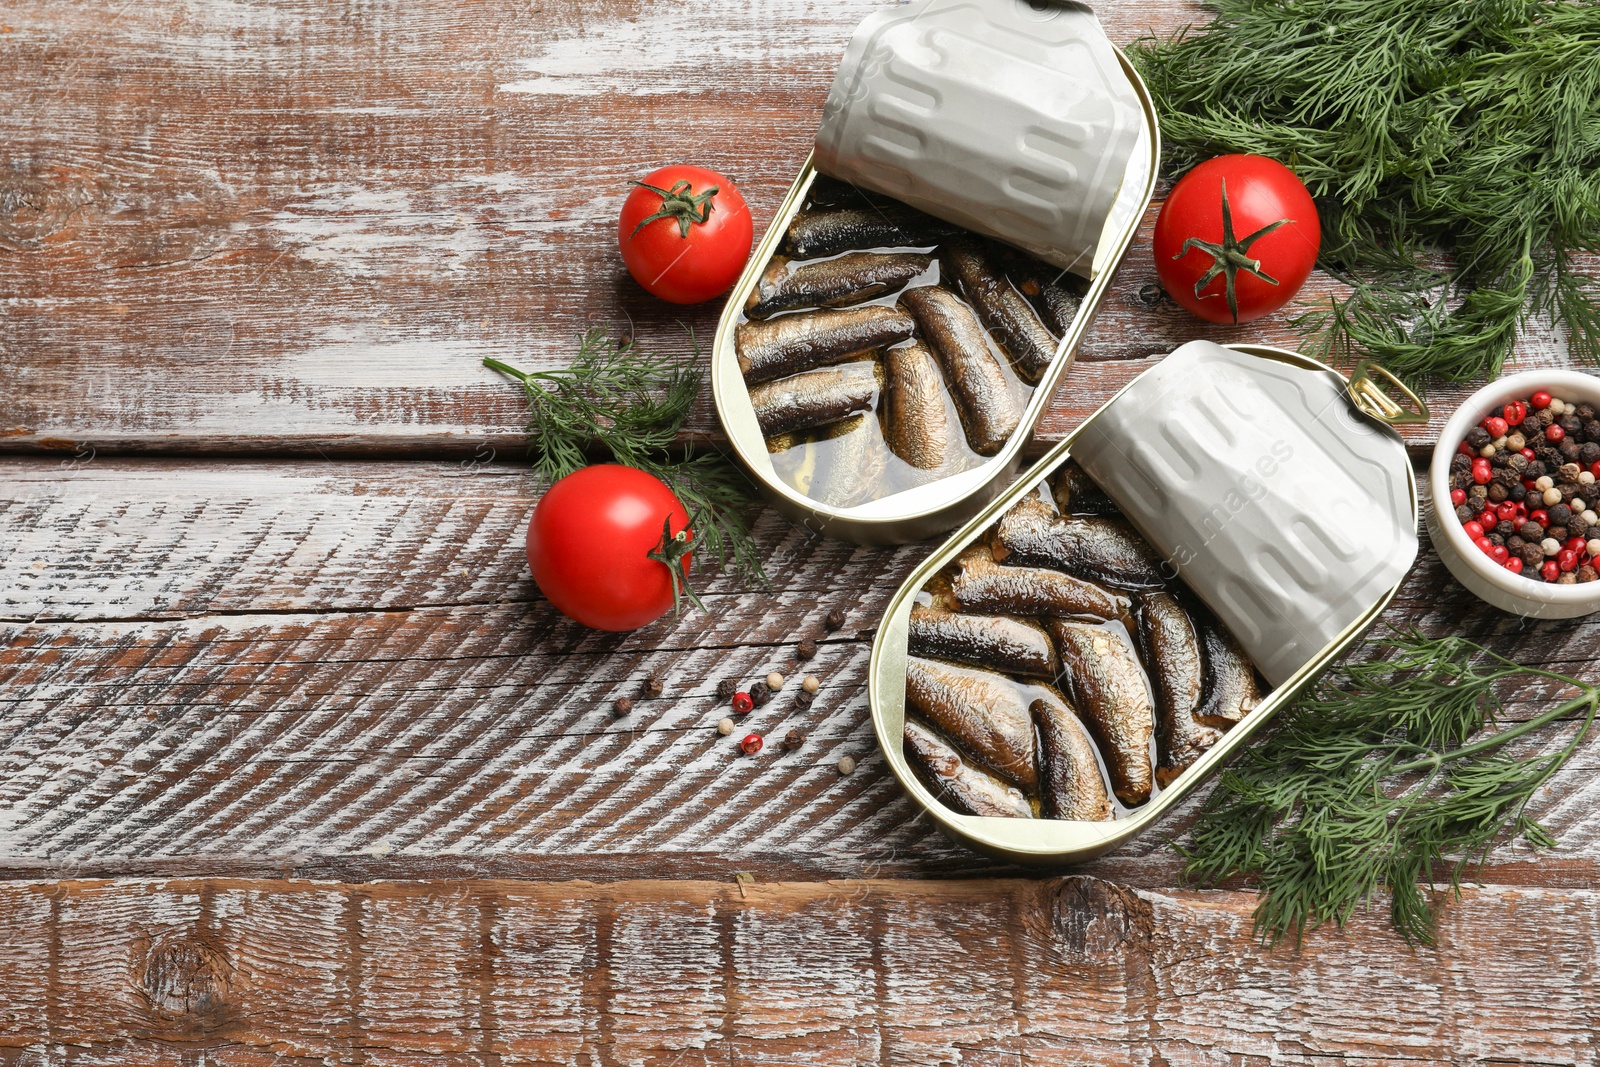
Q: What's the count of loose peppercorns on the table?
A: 14